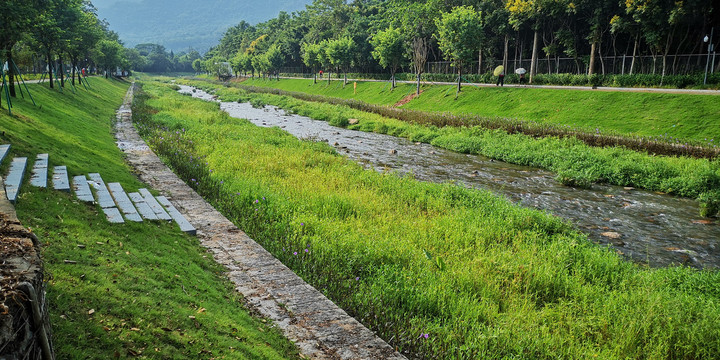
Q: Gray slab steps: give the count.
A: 10